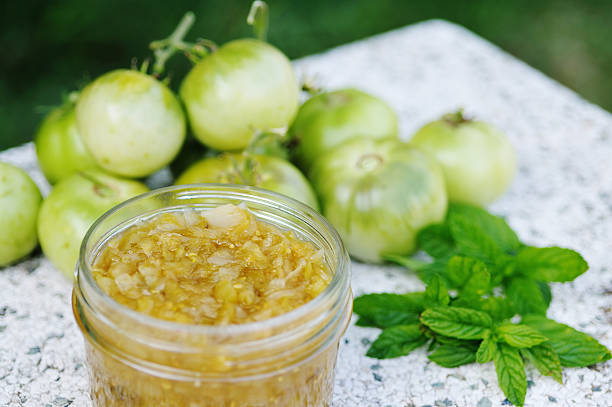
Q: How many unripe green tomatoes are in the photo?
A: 9